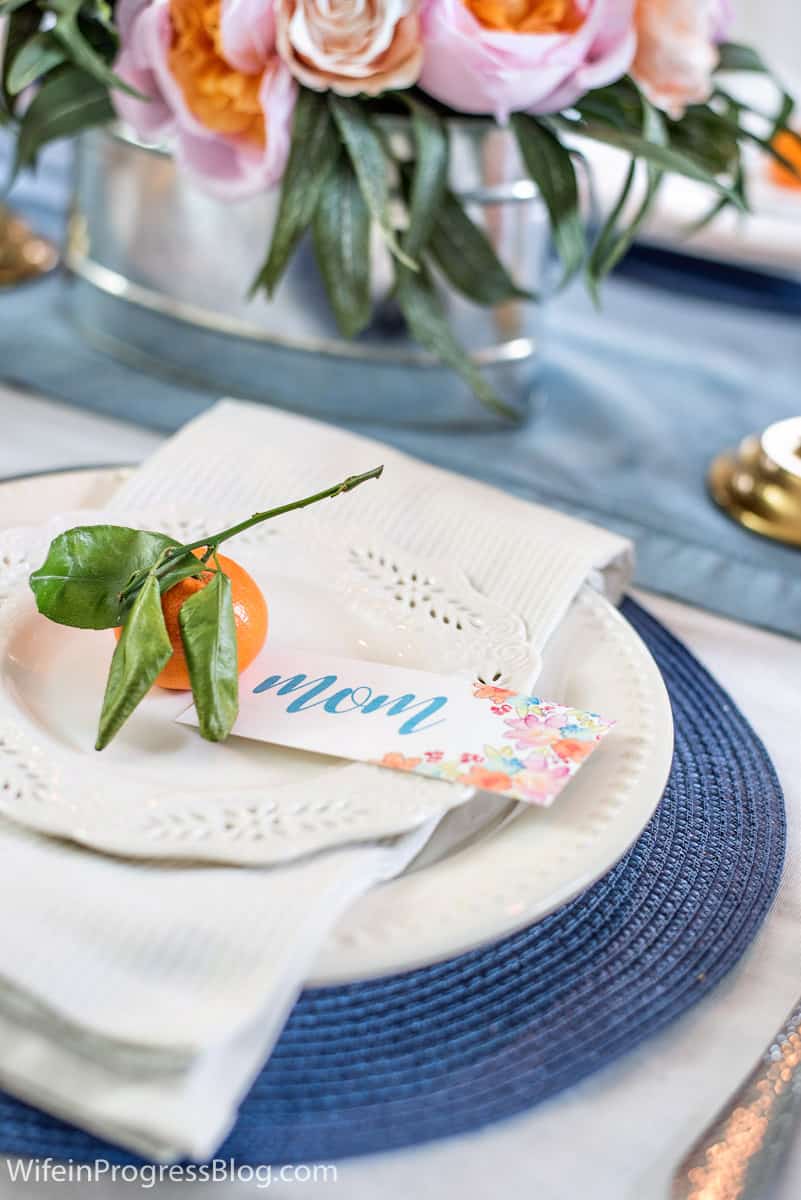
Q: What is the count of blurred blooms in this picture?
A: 4